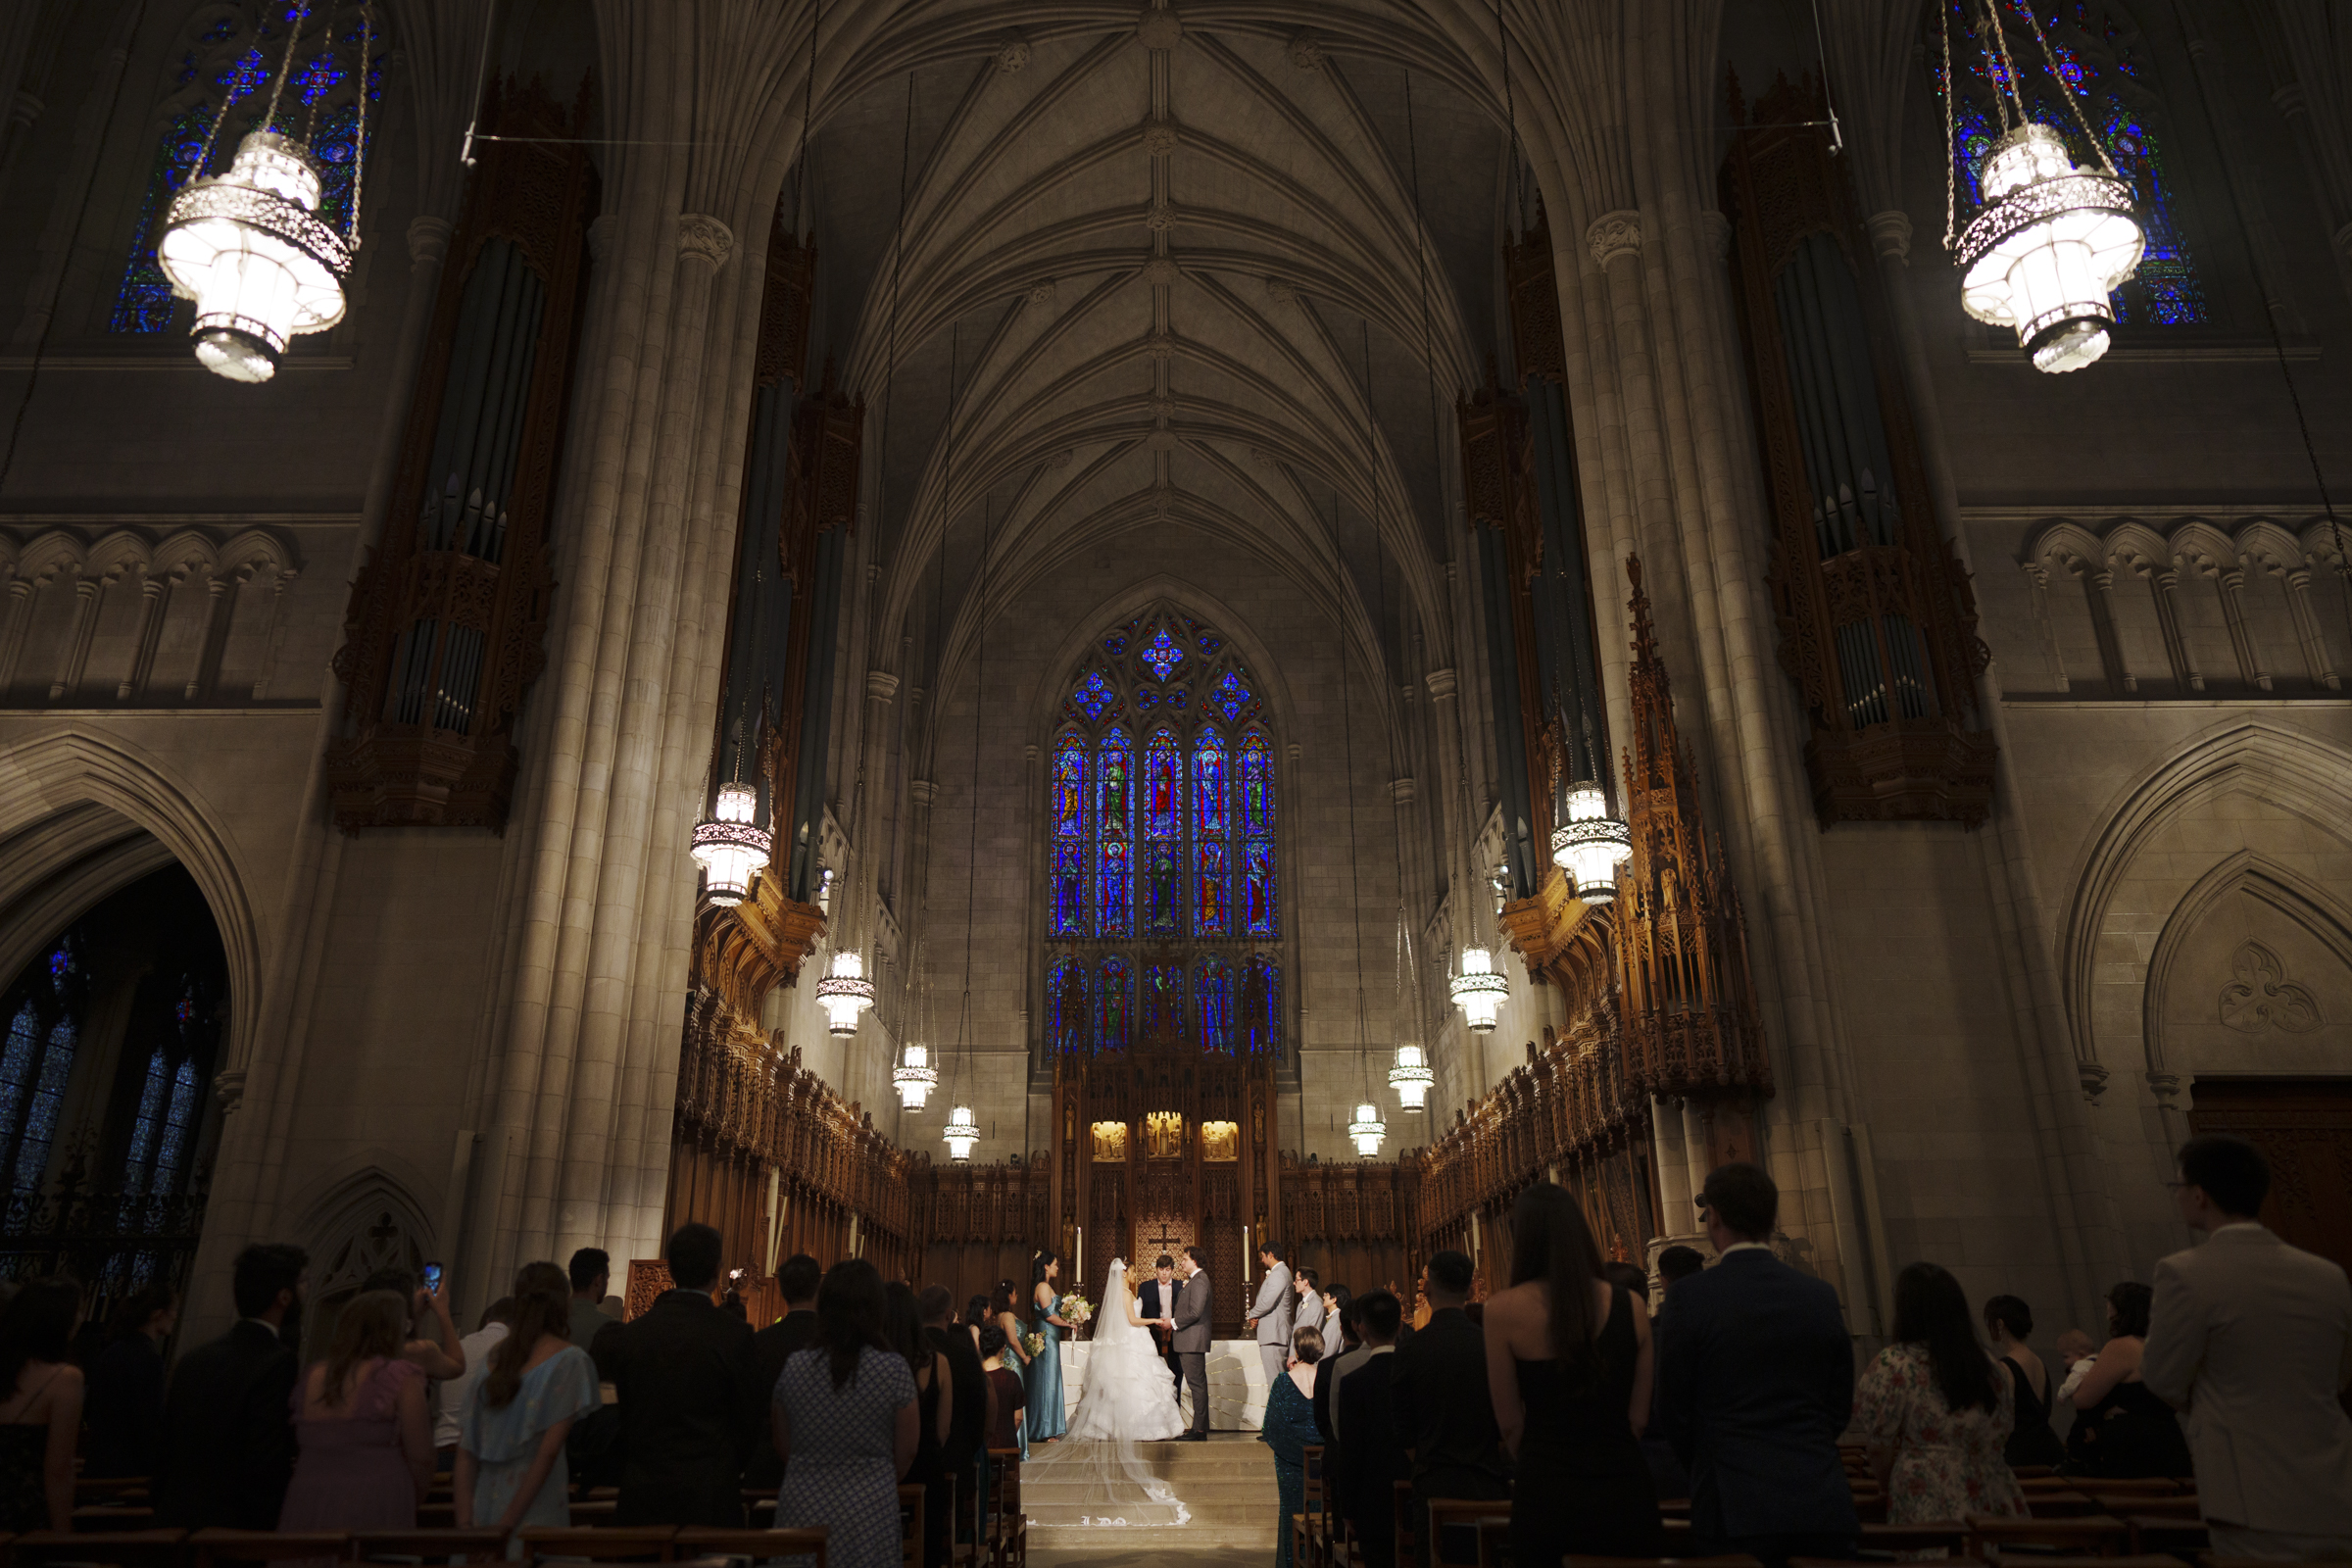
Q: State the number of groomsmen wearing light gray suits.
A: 3